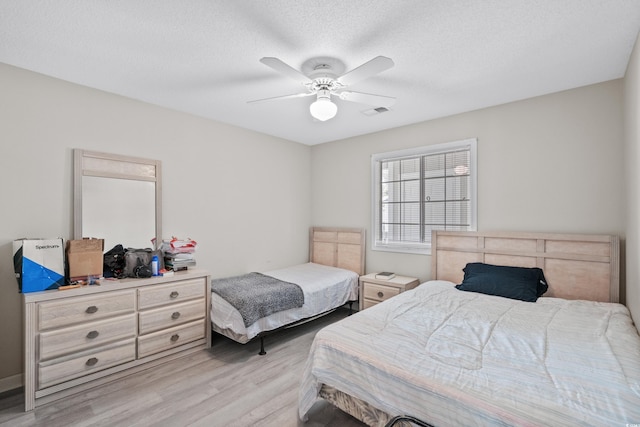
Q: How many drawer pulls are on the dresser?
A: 6